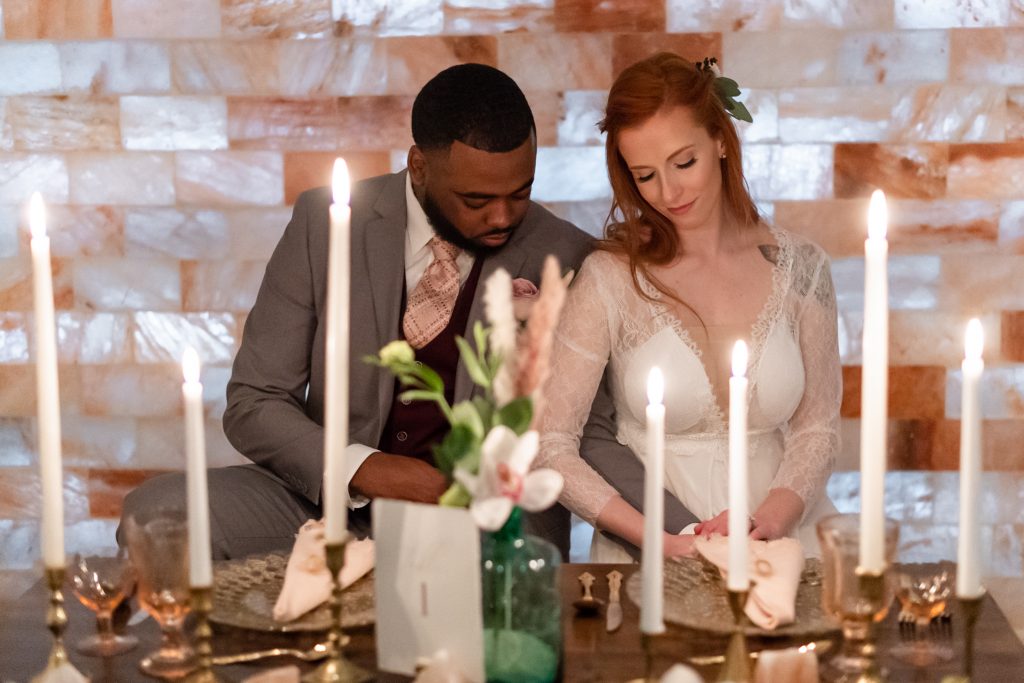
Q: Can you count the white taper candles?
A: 7